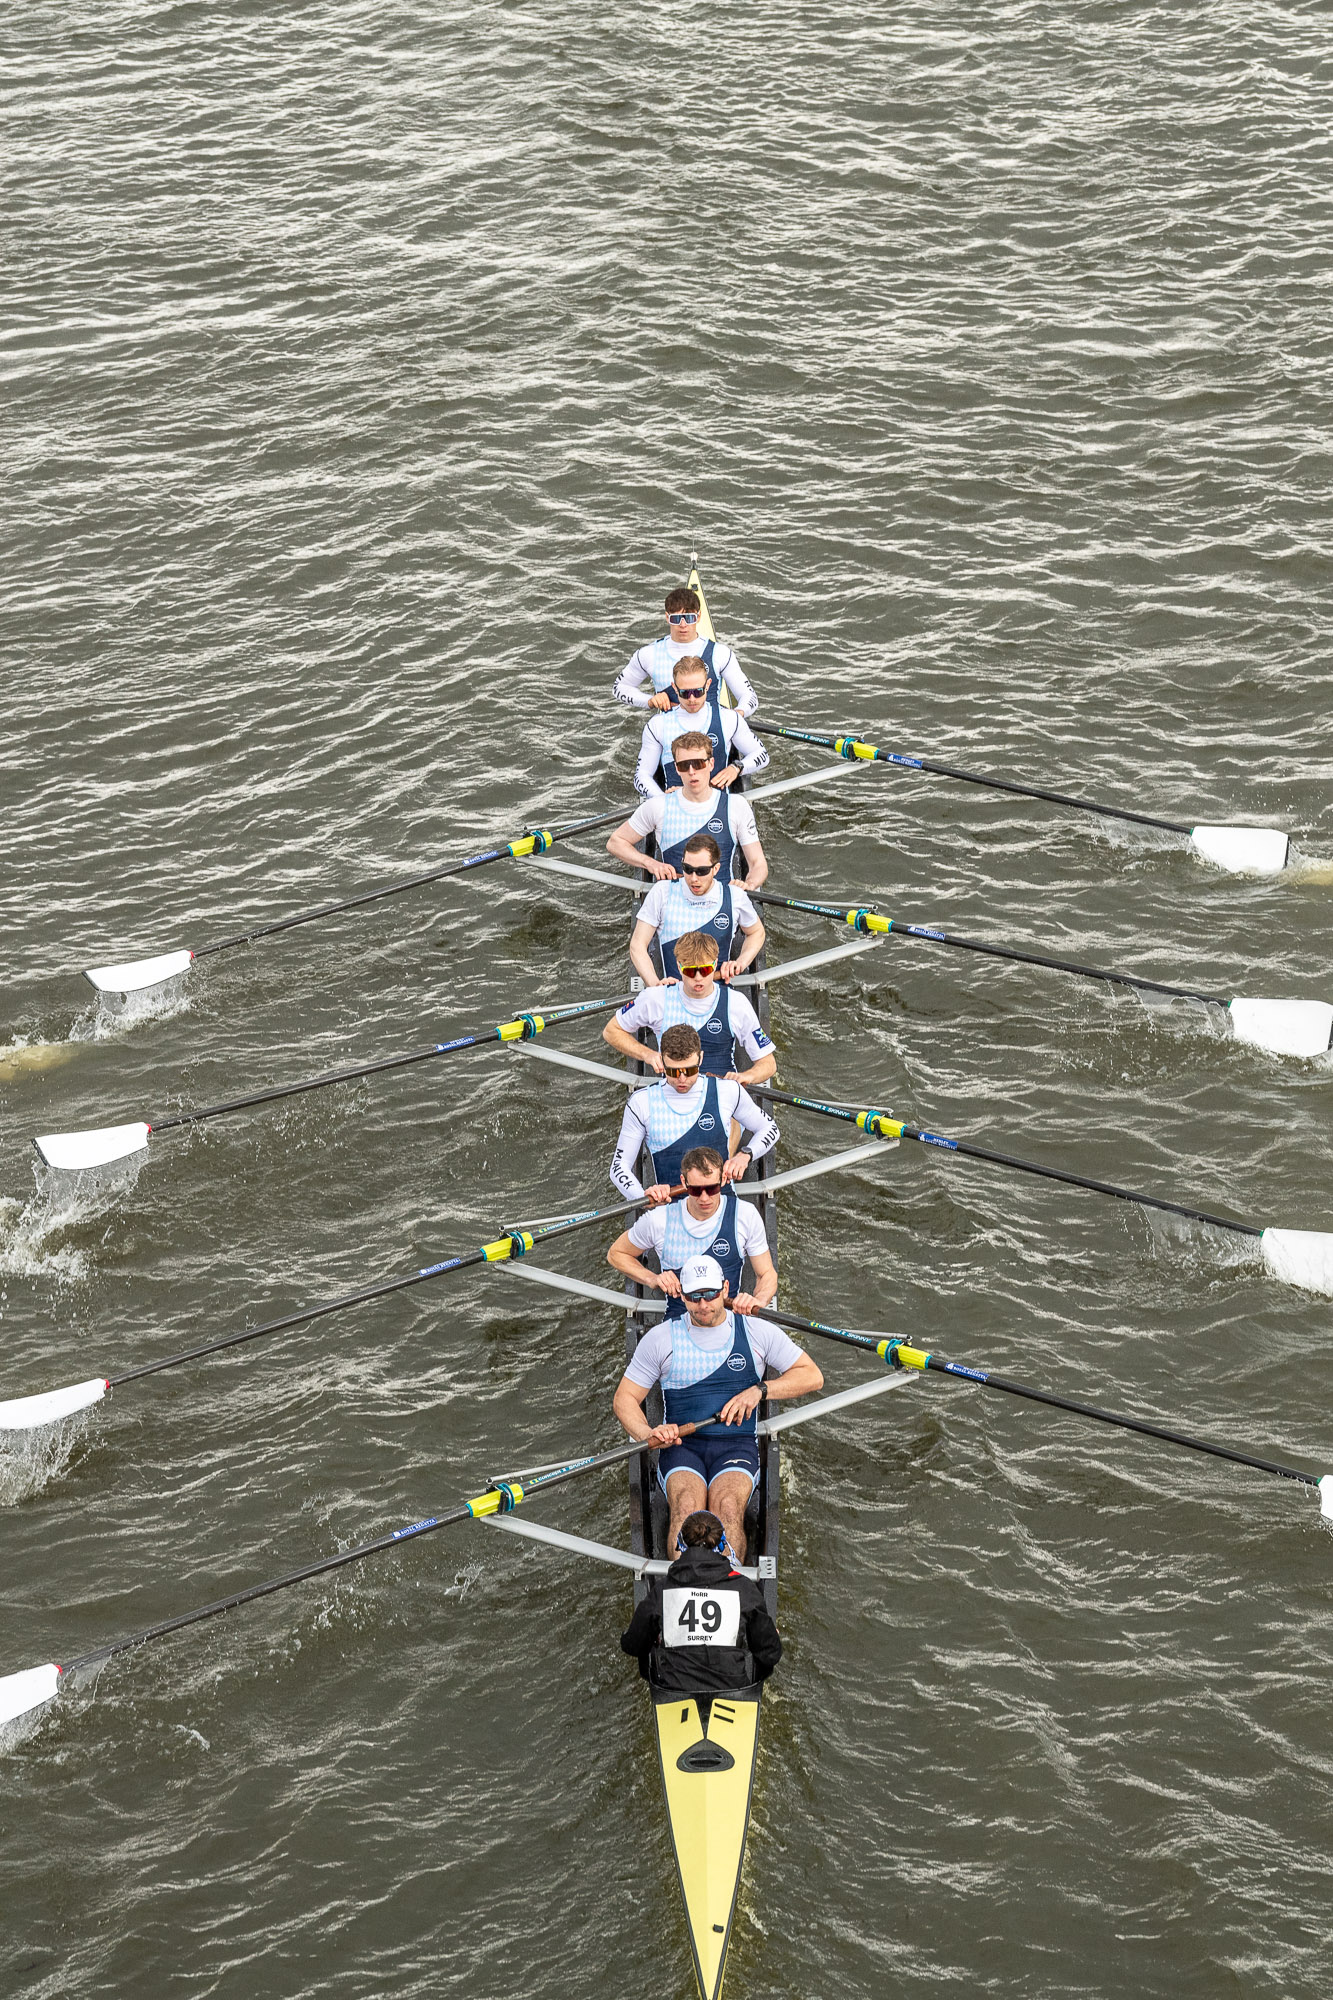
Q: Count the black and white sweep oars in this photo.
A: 8